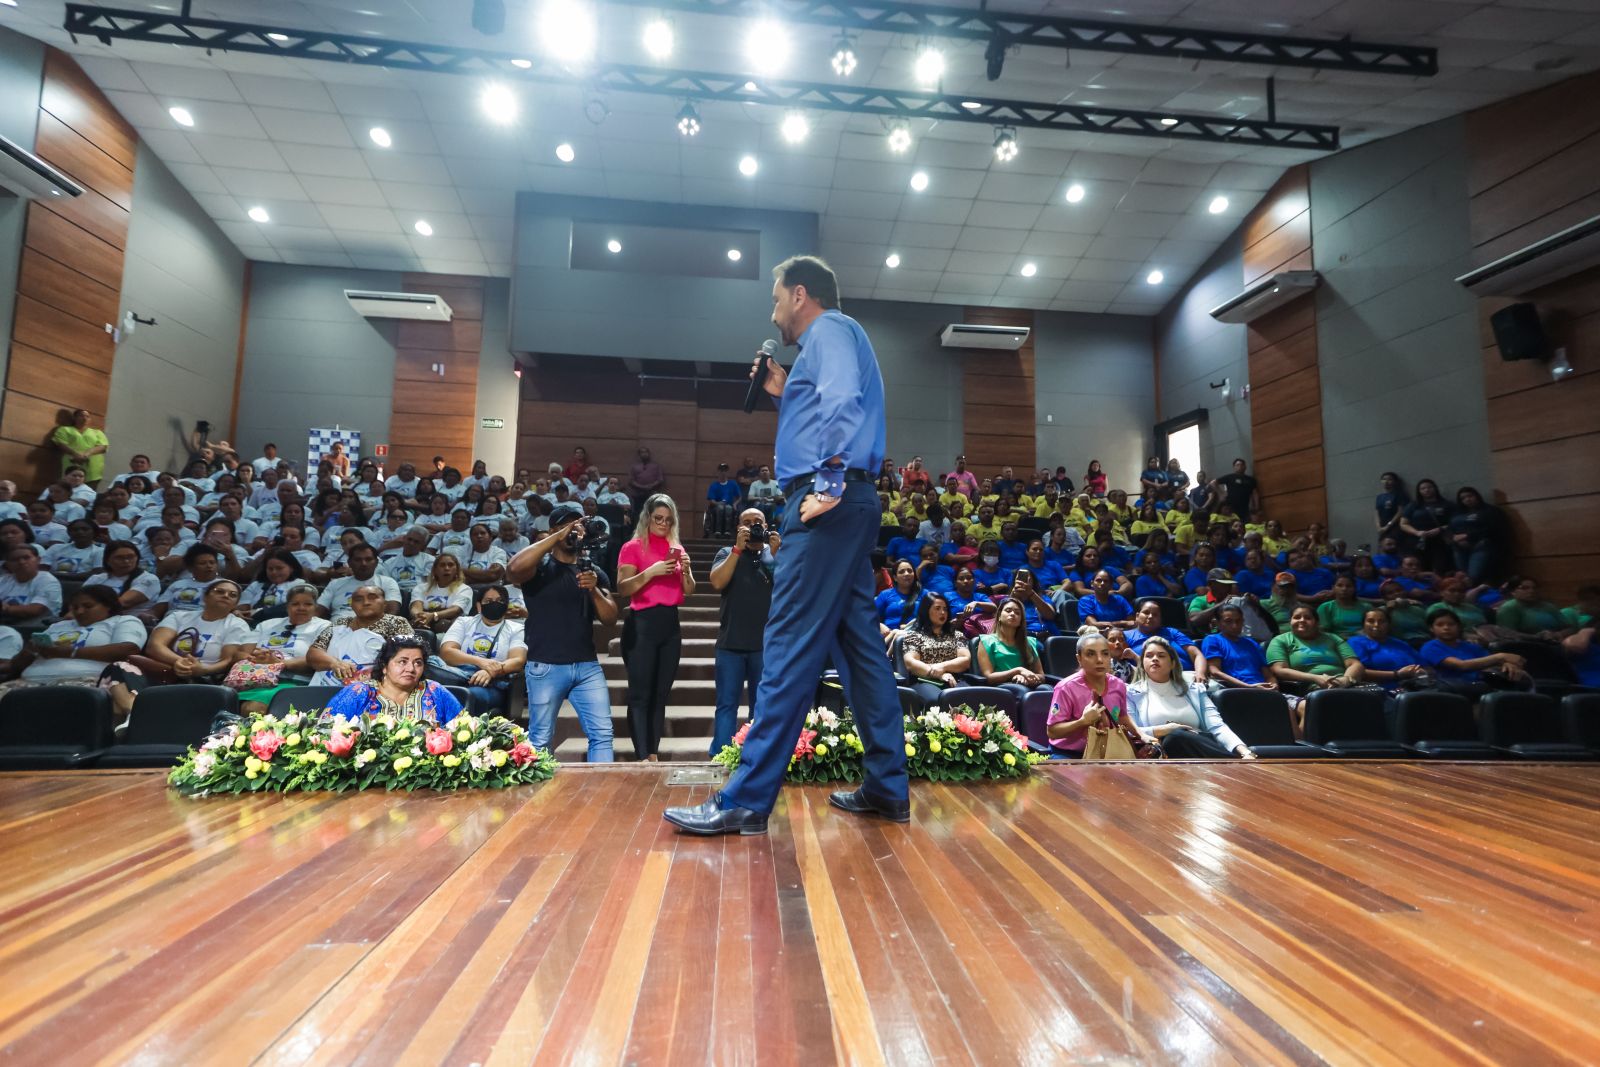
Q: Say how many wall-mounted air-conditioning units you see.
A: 5